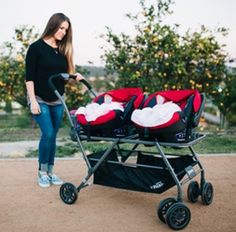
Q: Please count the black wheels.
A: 5